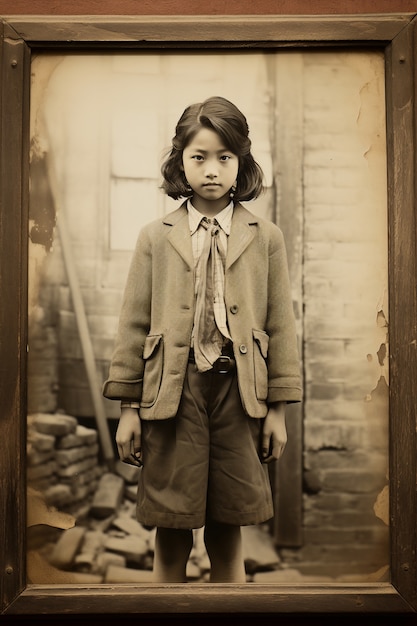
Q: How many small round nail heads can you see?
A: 4